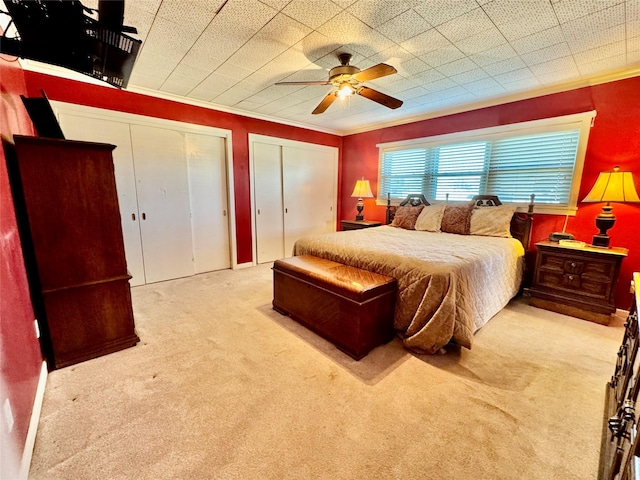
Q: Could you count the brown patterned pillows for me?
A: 2